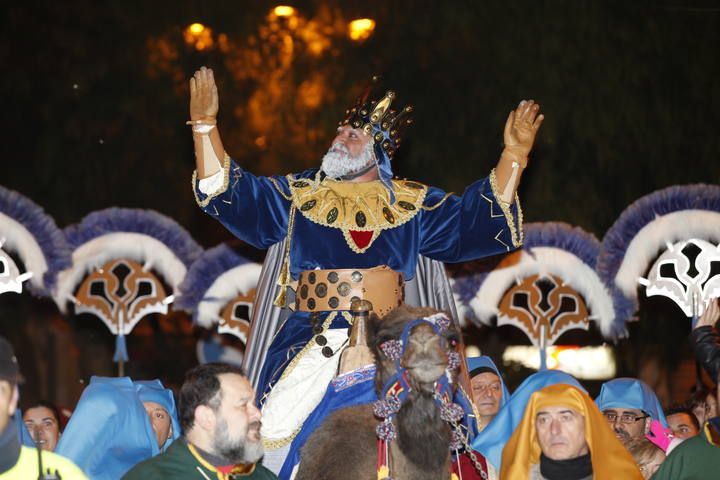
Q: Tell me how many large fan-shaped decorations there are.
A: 5